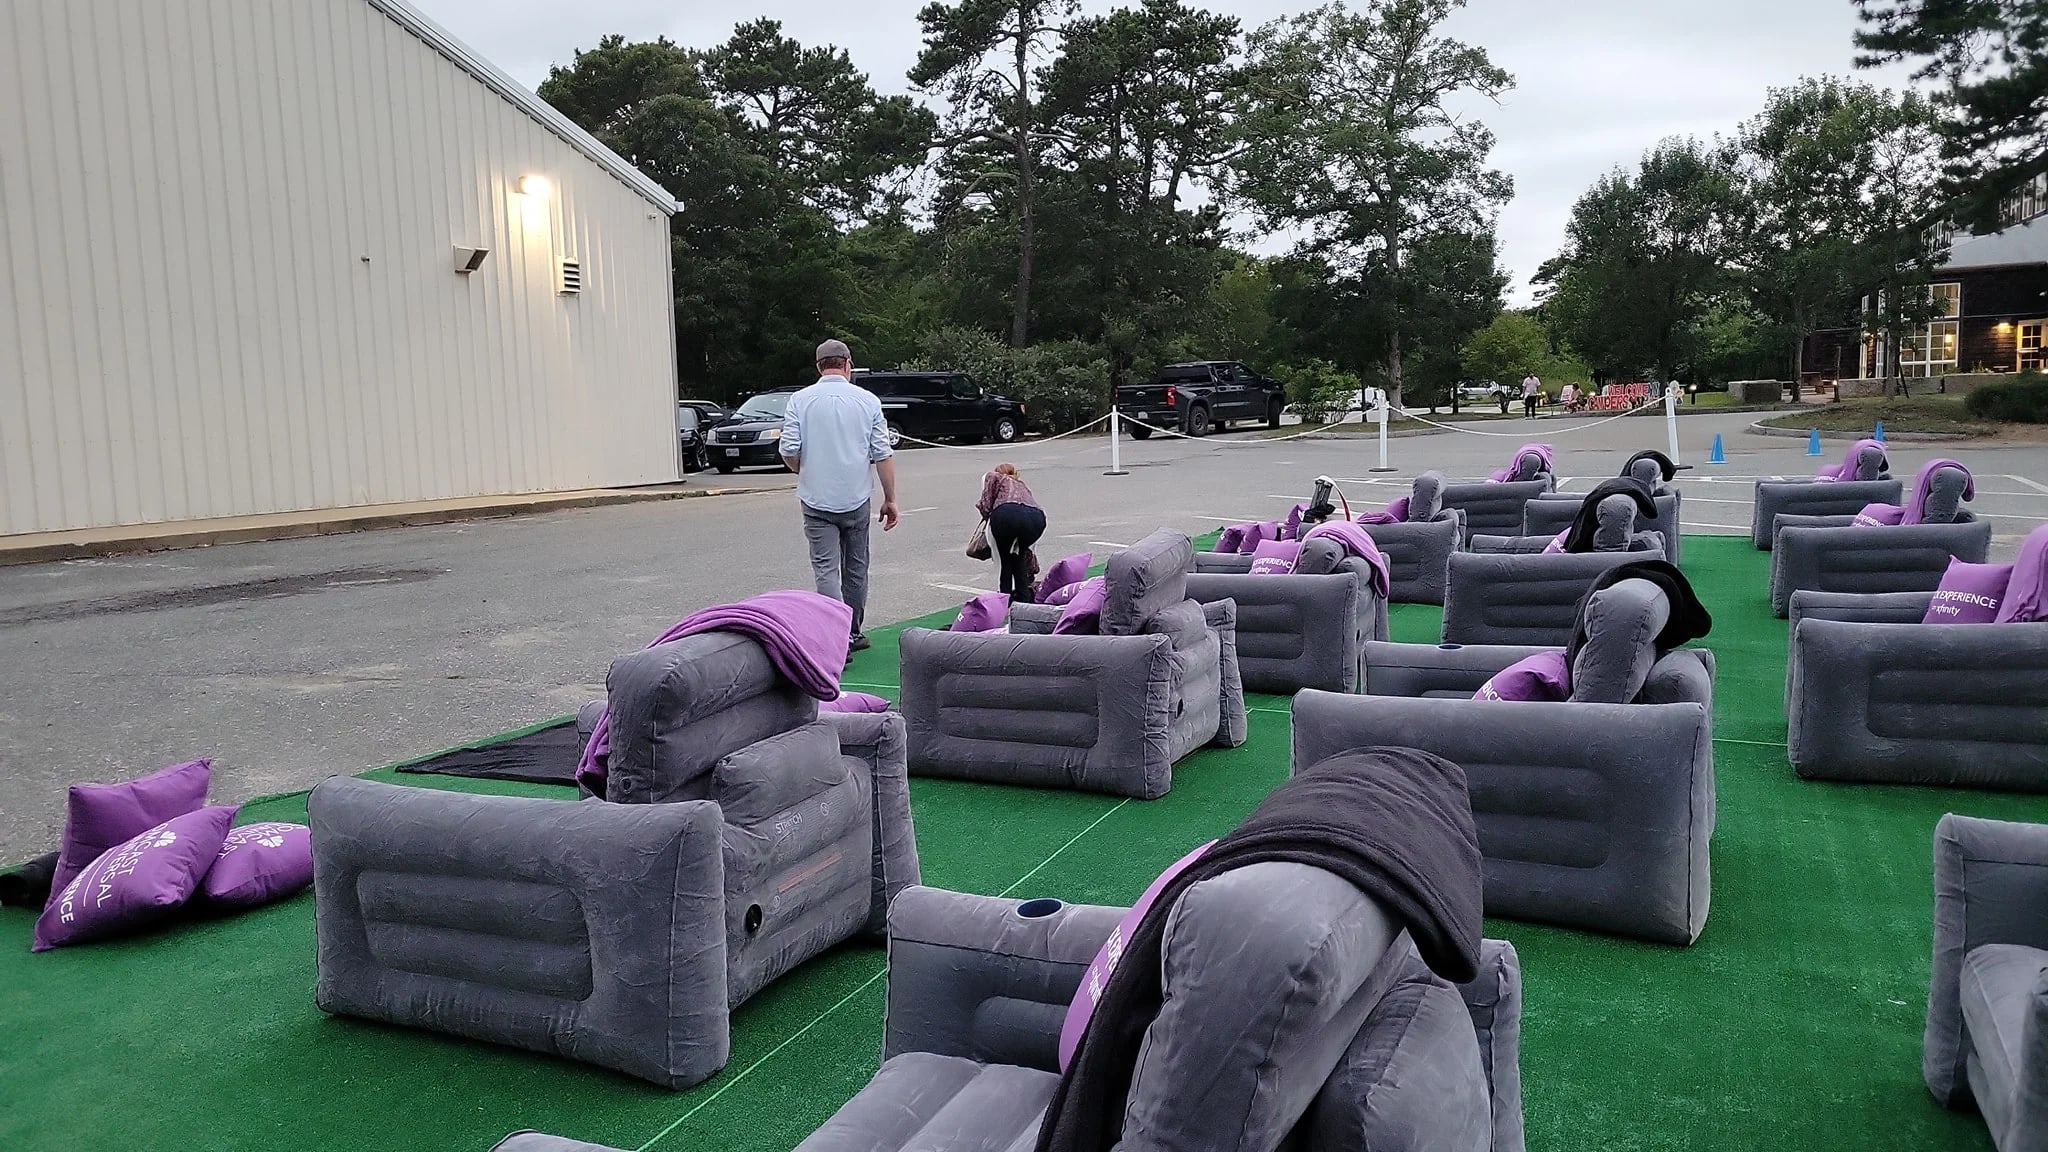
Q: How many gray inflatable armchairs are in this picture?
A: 13